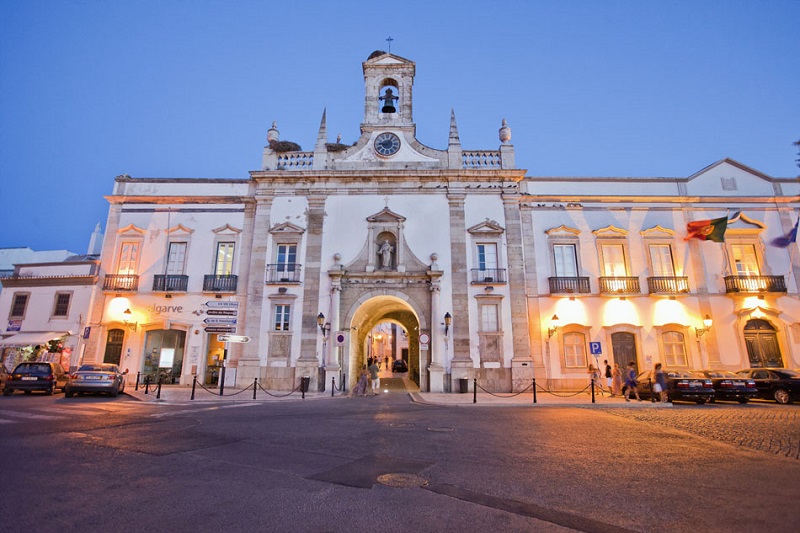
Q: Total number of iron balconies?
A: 9